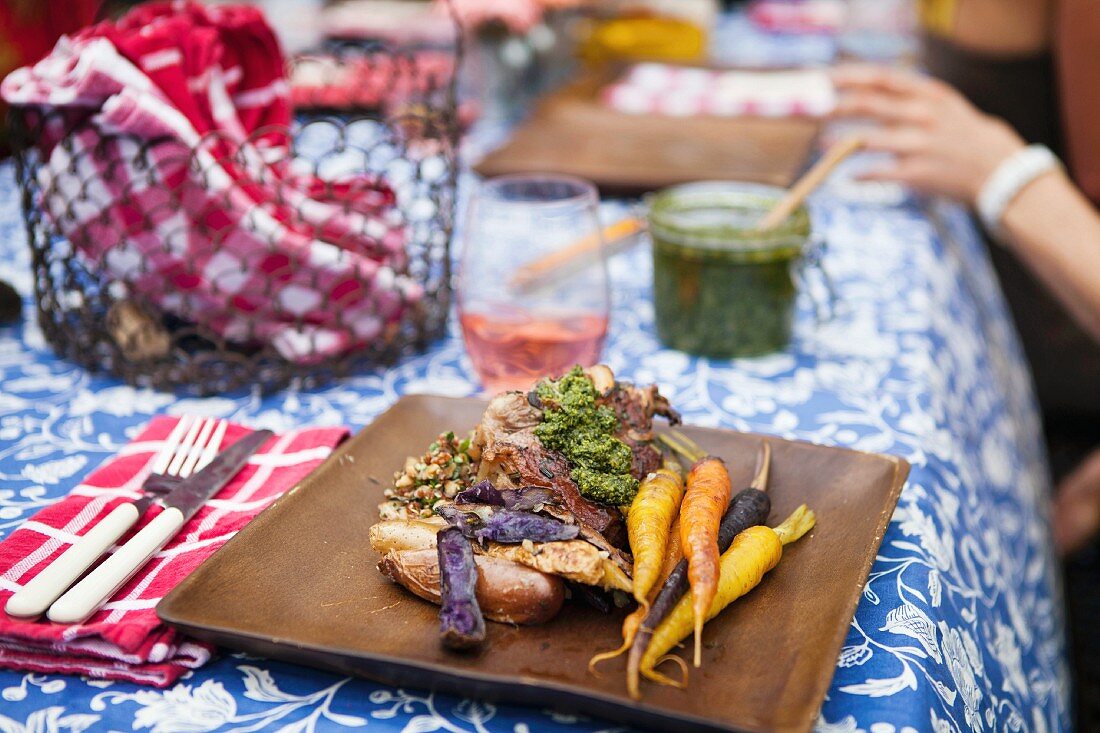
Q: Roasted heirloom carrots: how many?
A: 5